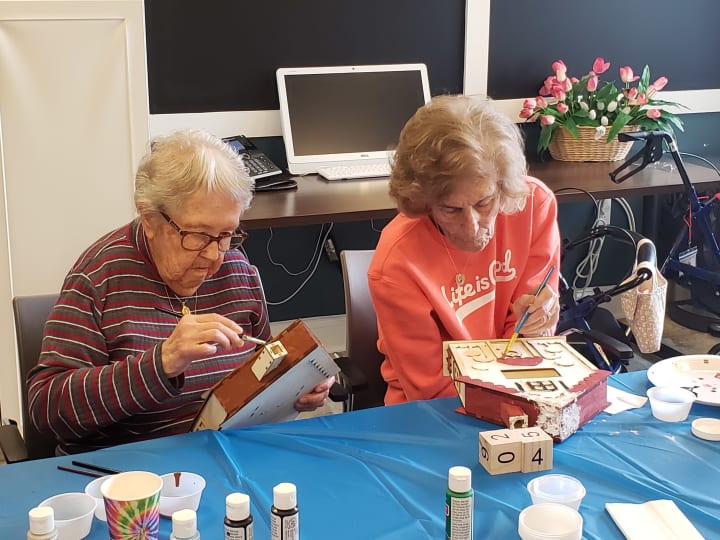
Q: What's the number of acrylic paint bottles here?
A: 5